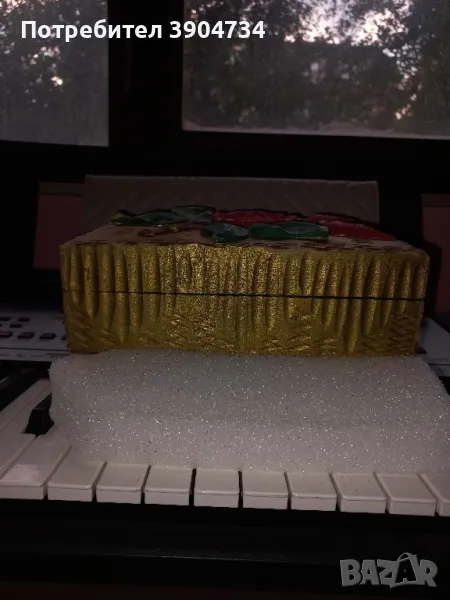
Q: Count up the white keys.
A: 12